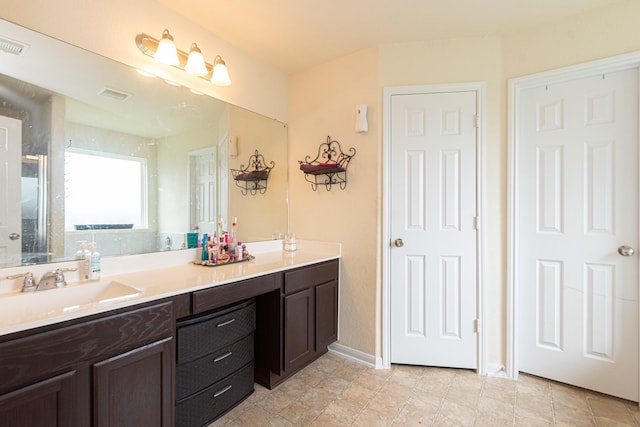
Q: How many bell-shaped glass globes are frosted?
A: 3